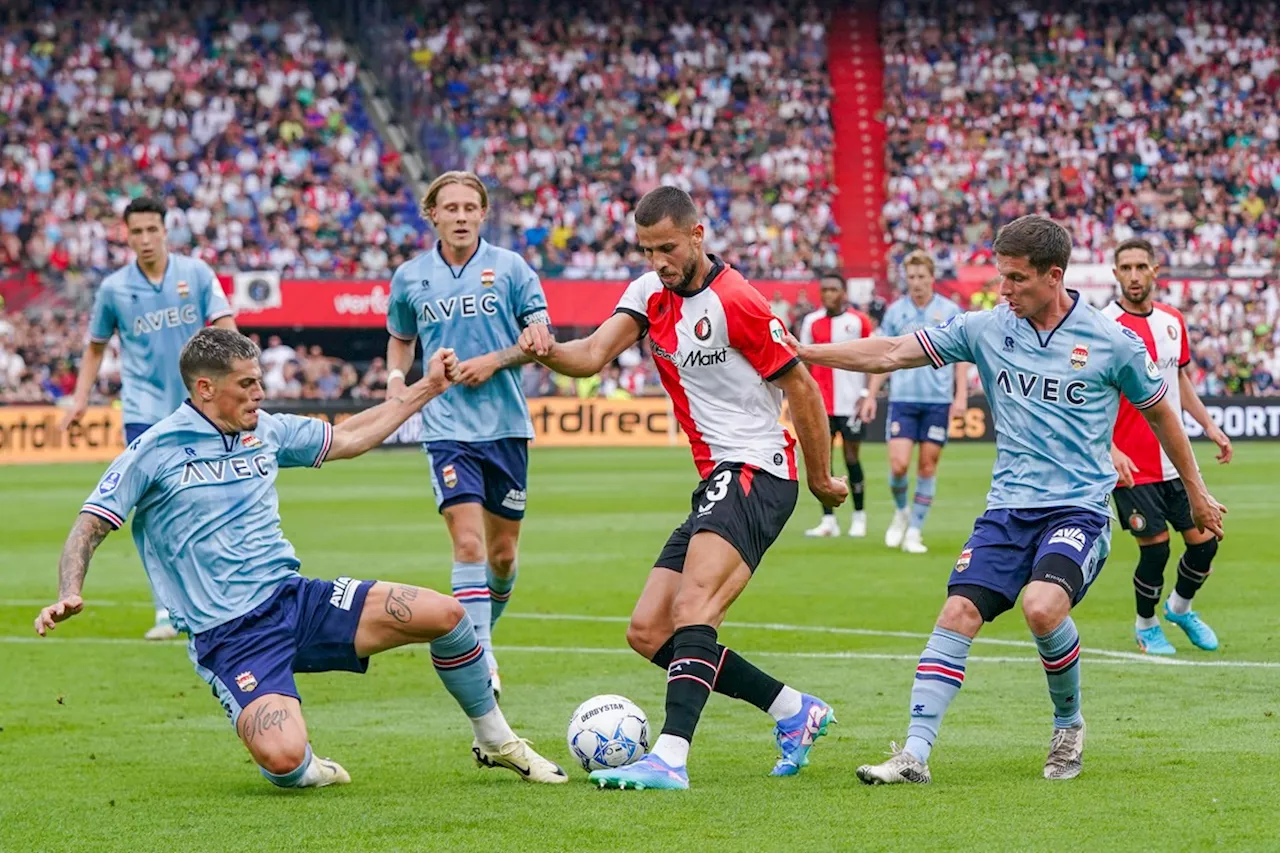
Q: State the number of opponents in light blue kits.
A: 5